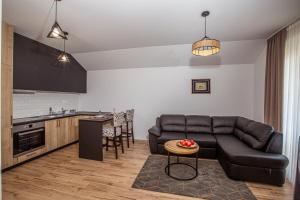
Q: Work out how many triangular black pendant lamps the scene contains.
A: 2